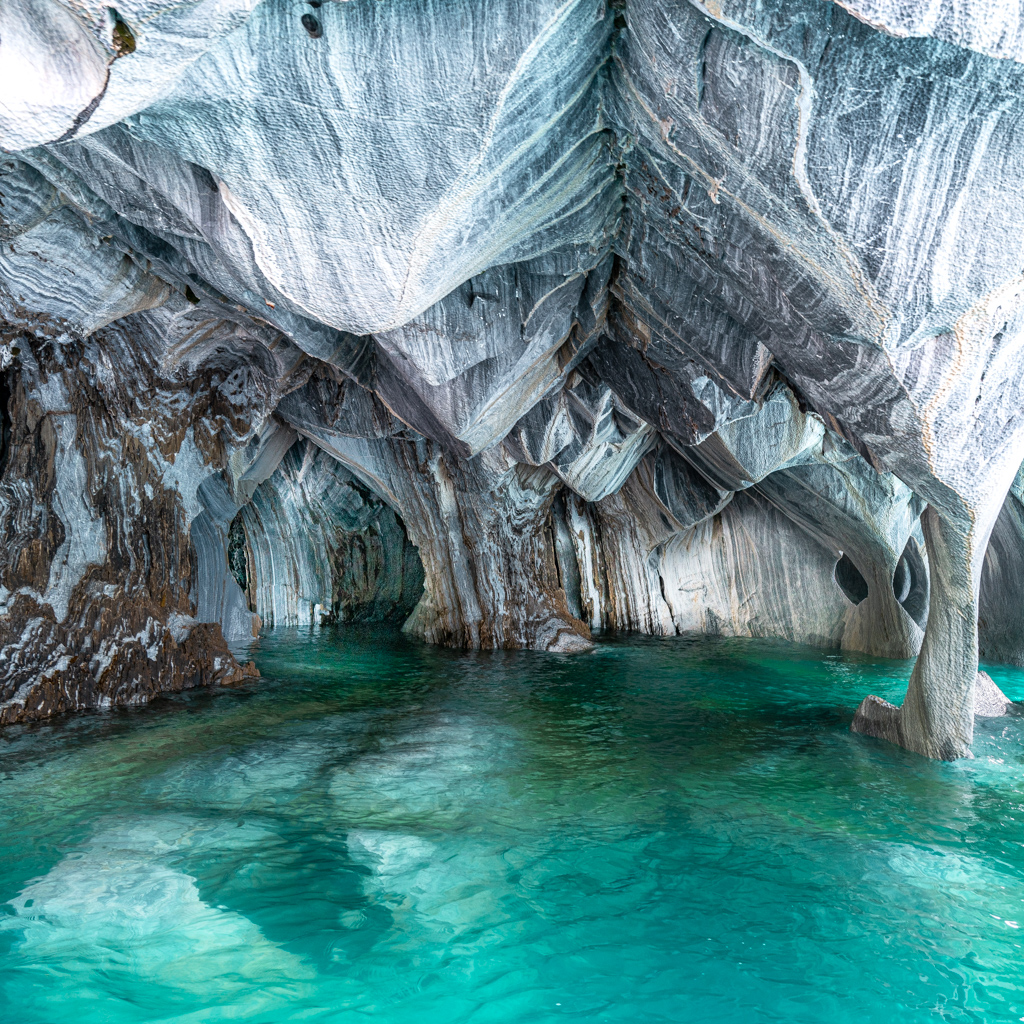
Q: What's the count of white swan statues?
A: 0